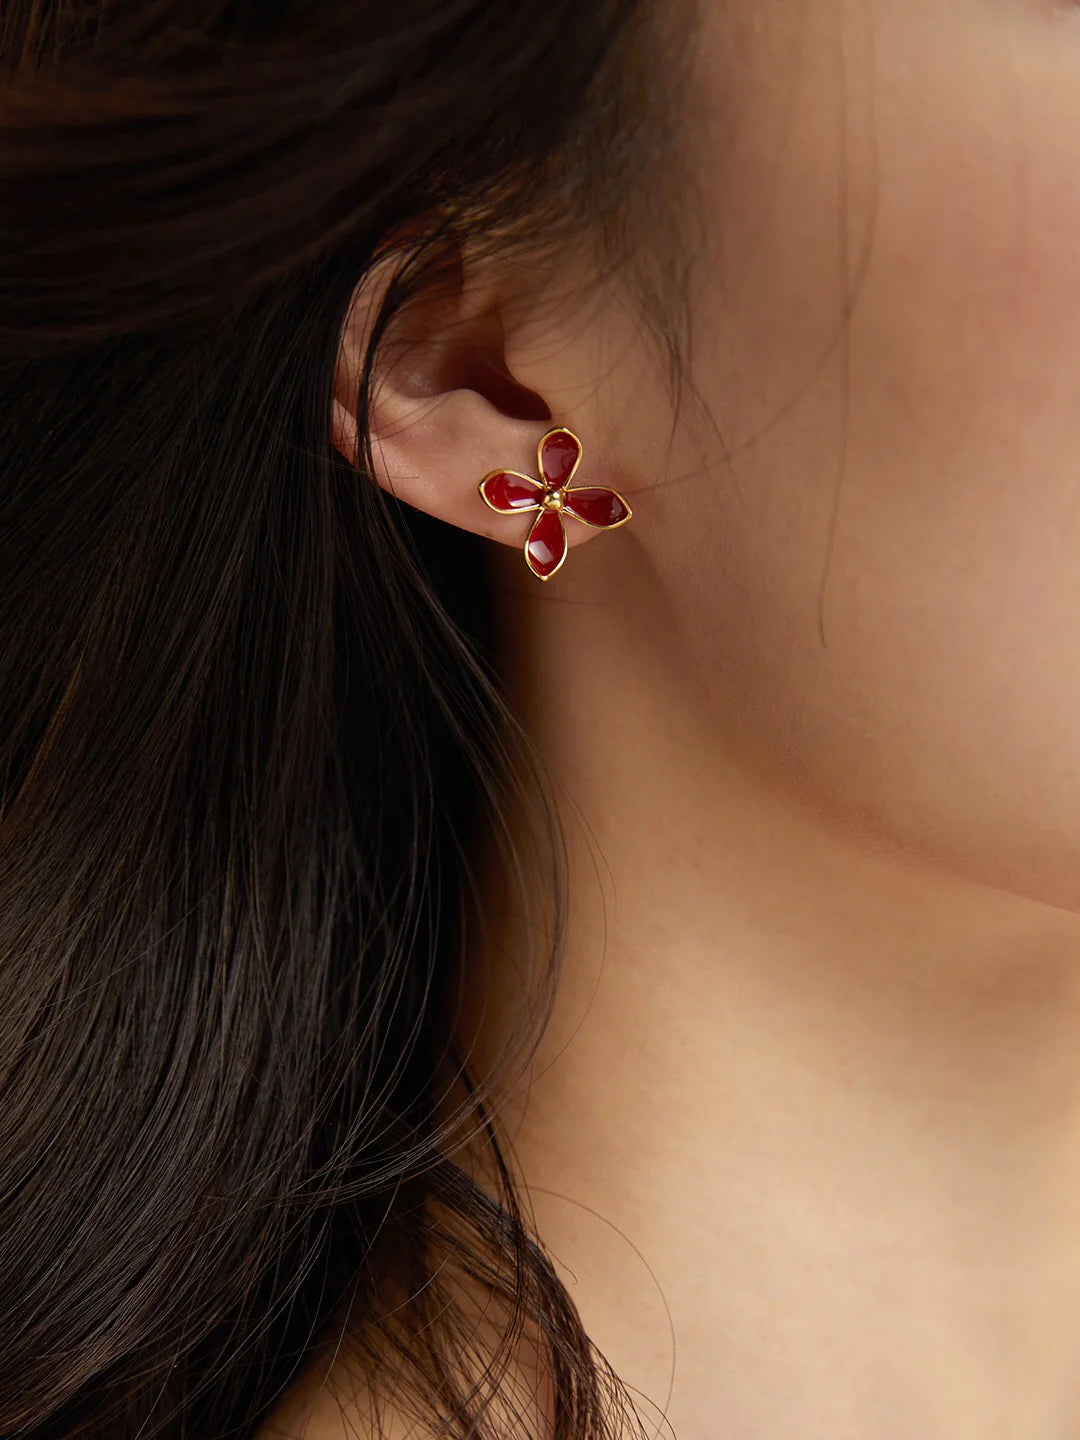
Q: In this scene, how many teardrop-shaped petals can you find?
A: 4